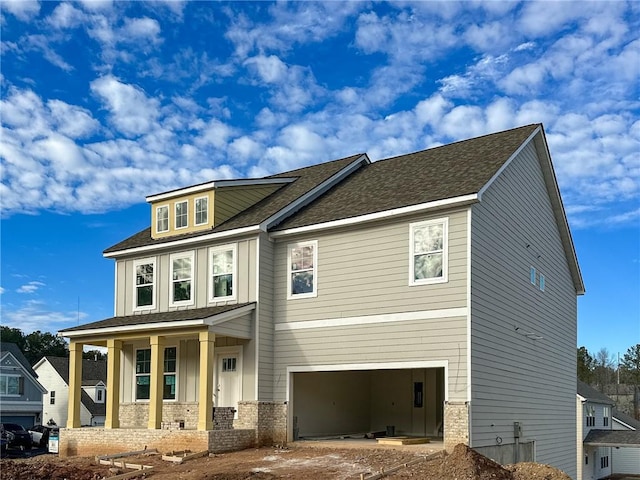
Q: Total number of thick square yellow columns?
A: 4